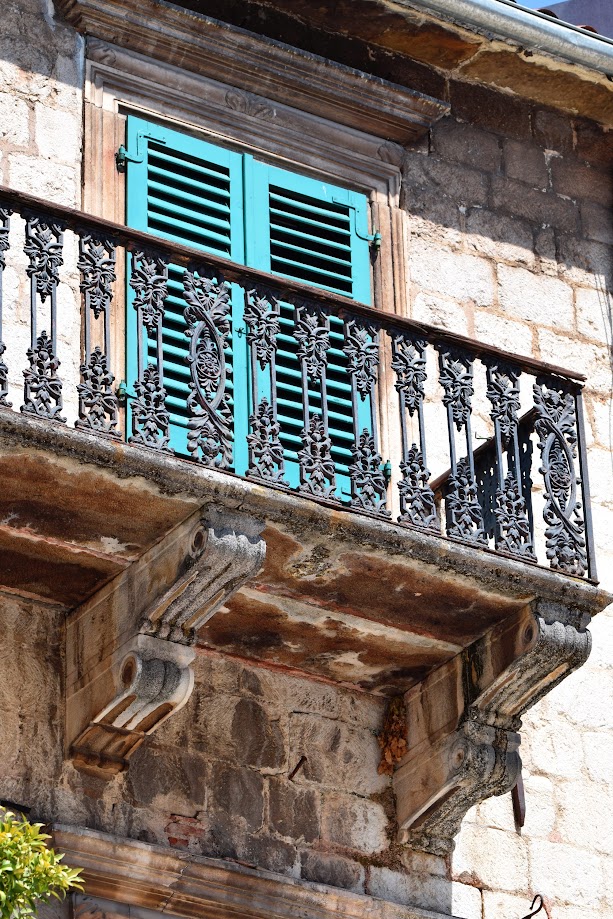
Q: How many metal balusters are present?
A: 12